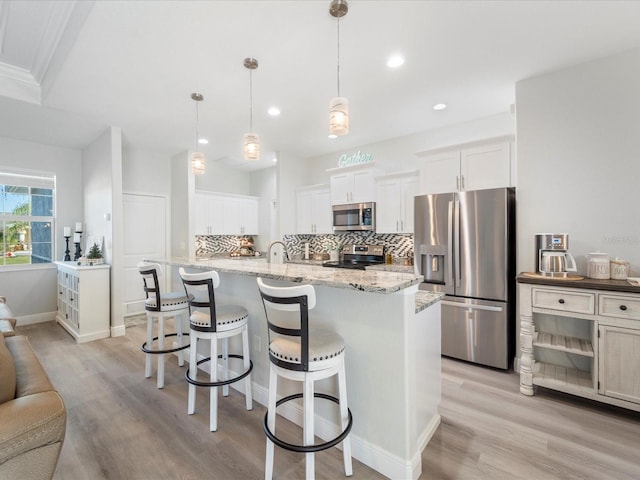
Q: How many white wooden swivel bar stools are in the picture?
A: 3